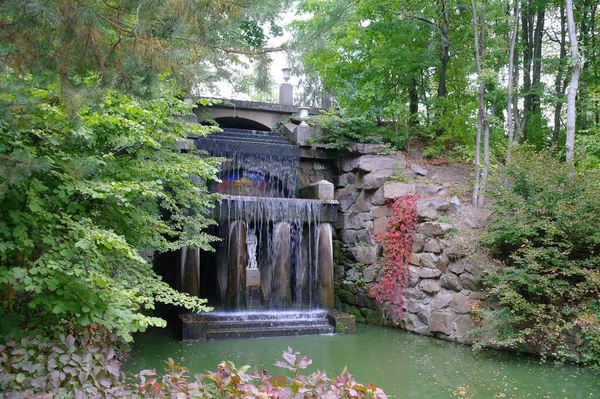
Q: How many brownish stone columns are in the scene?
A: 4